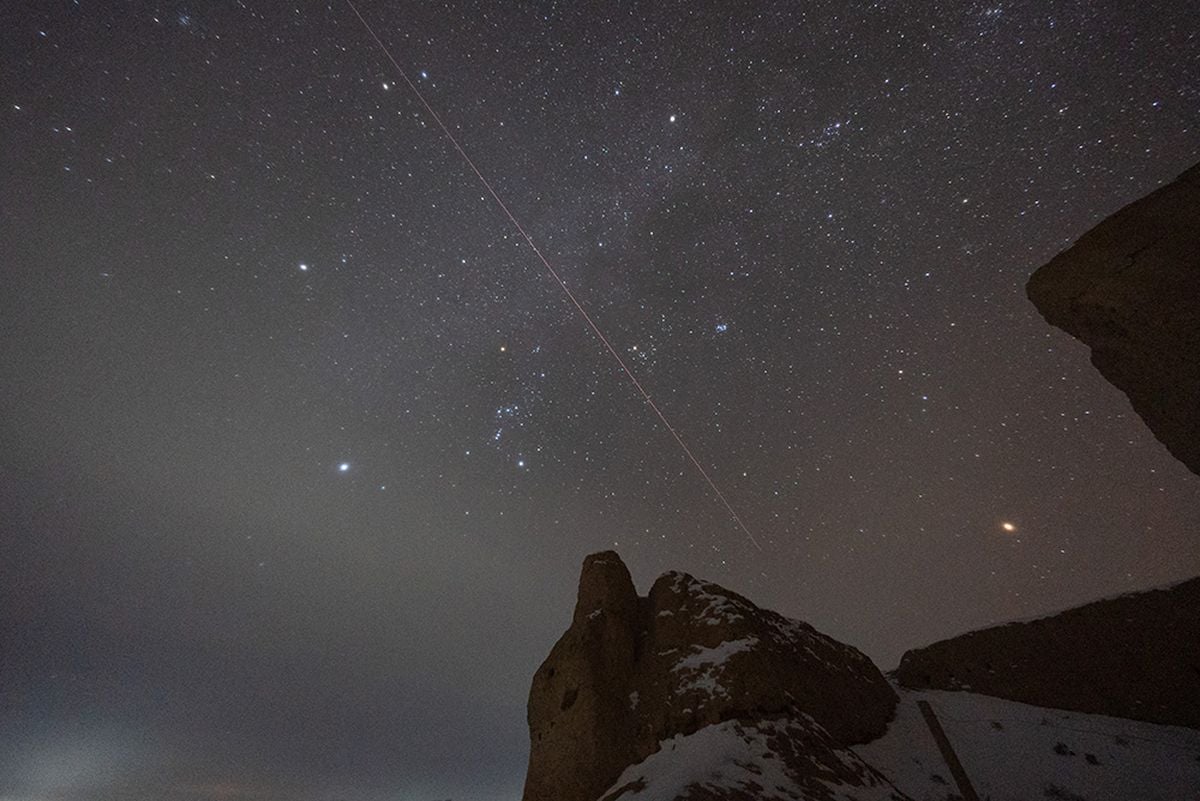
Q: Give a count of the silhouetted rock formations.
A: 3